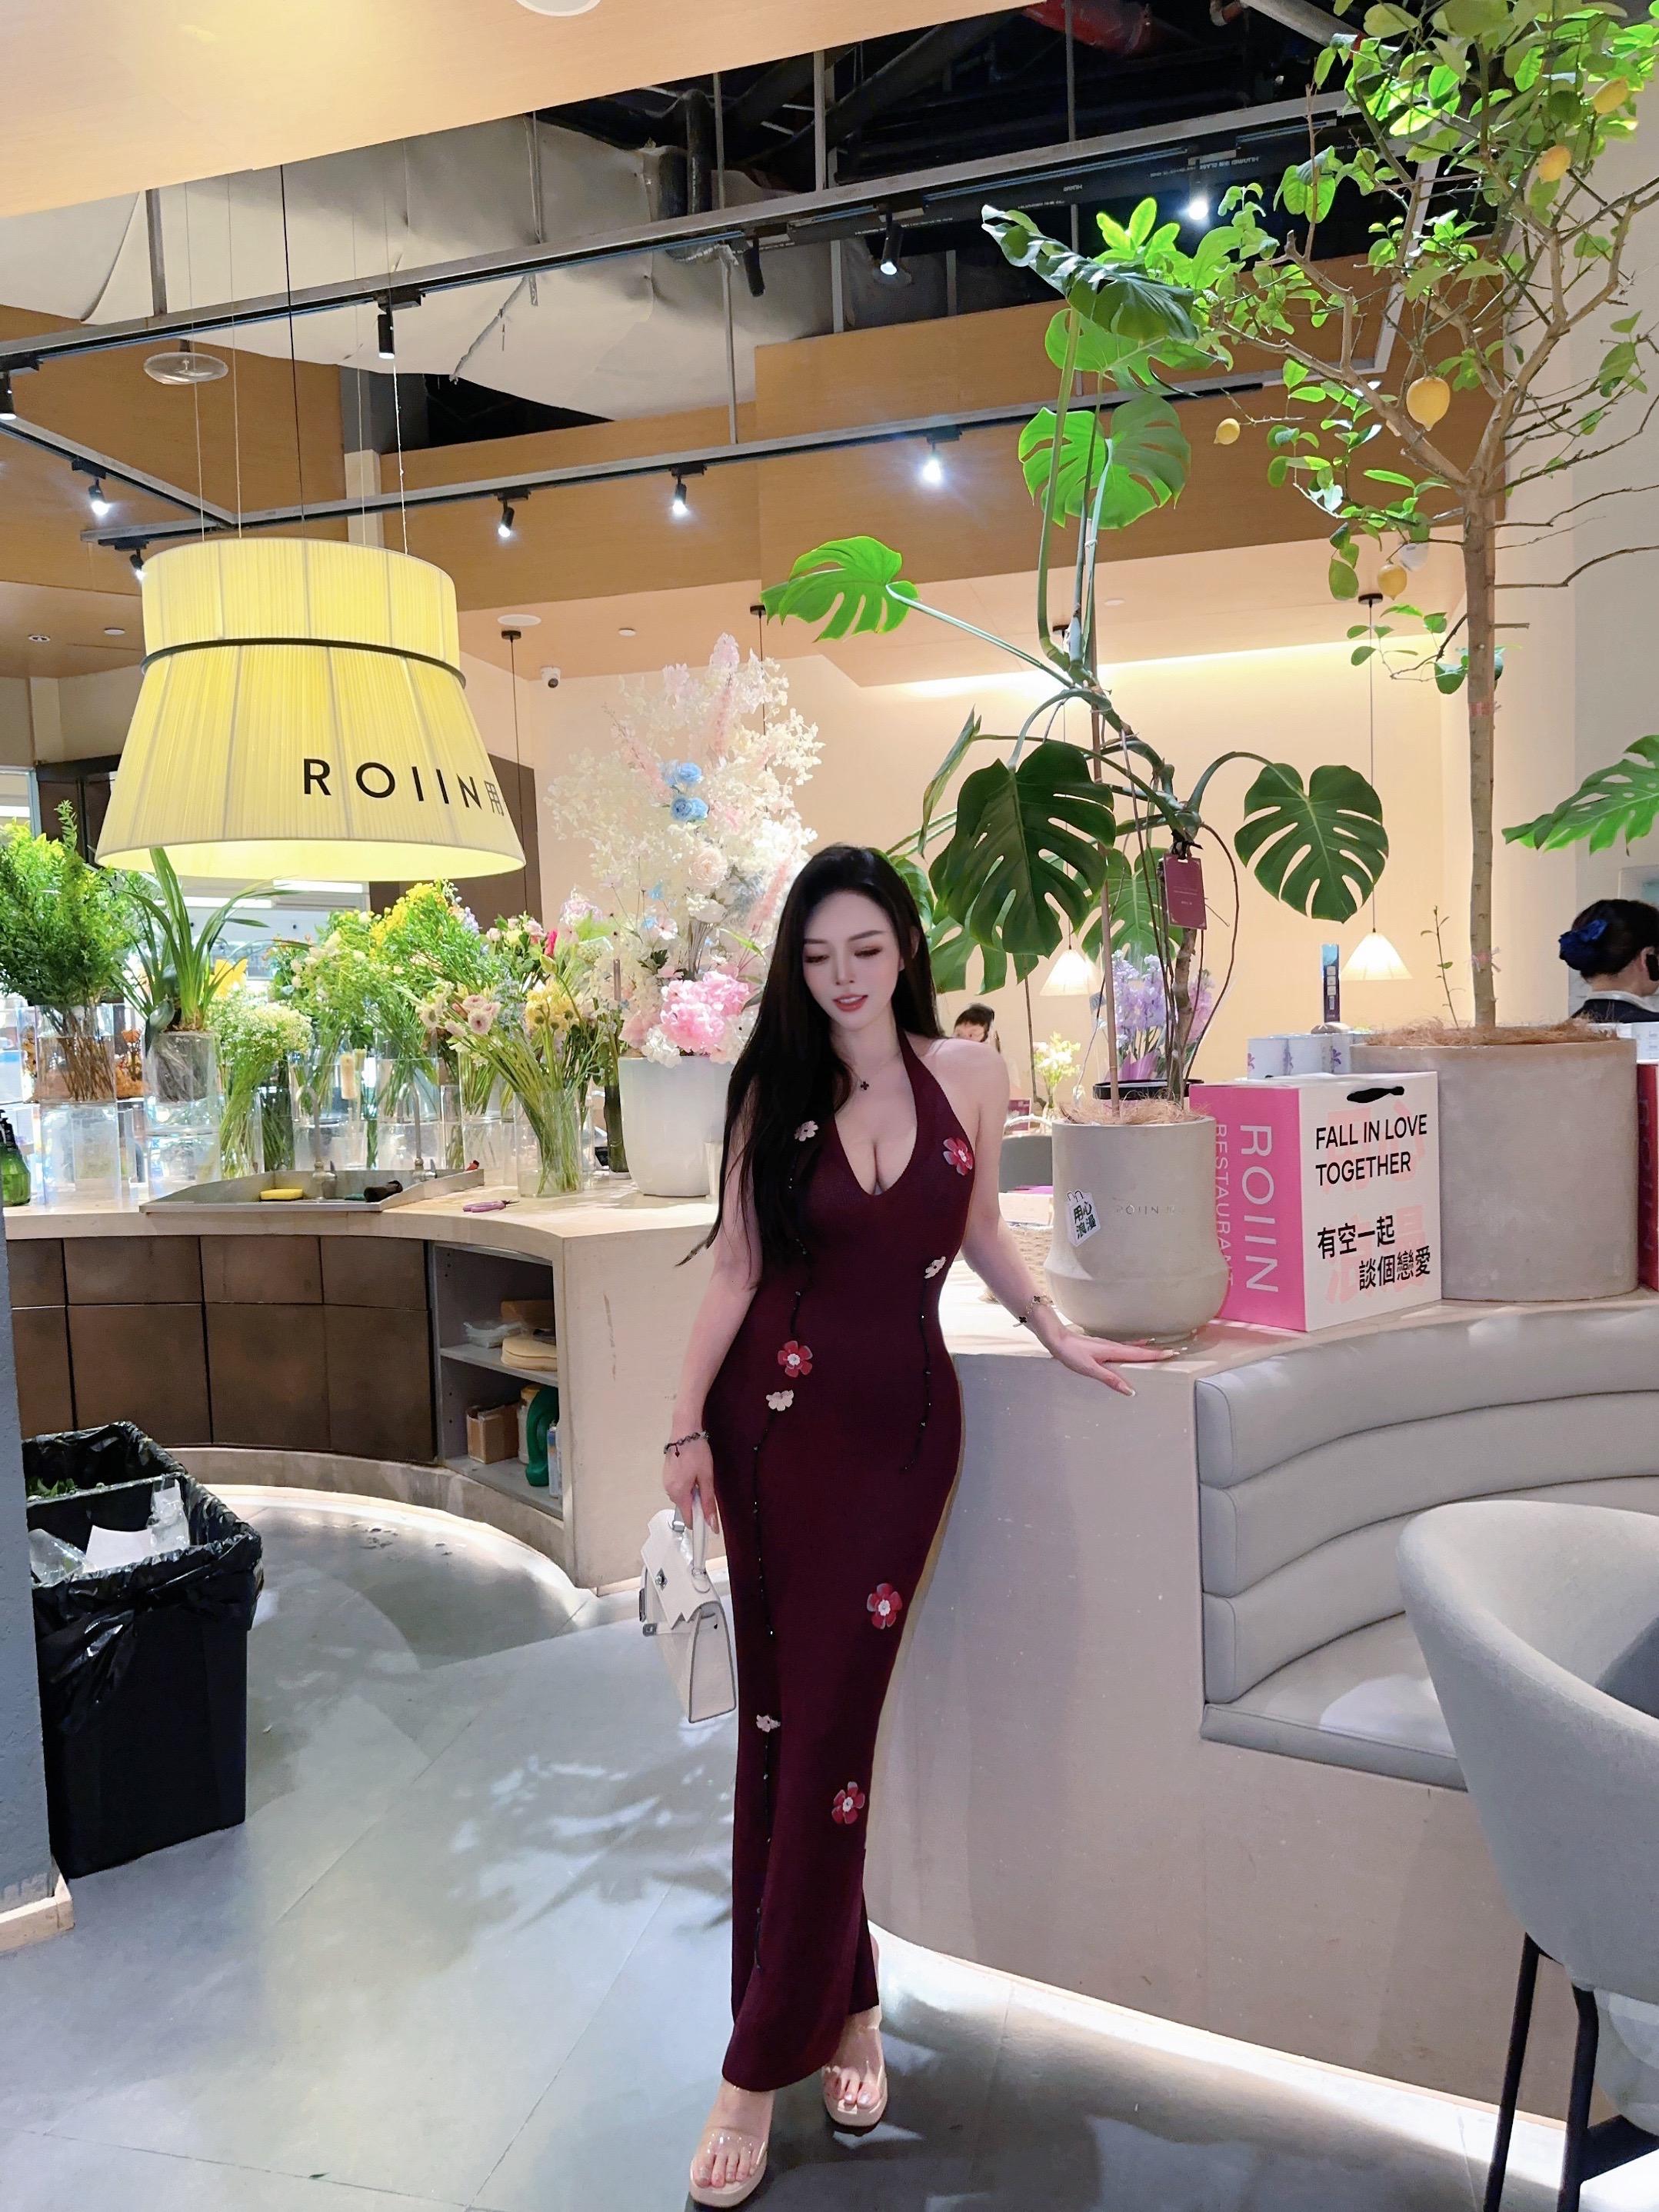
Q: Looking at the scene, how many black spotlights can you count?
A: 10